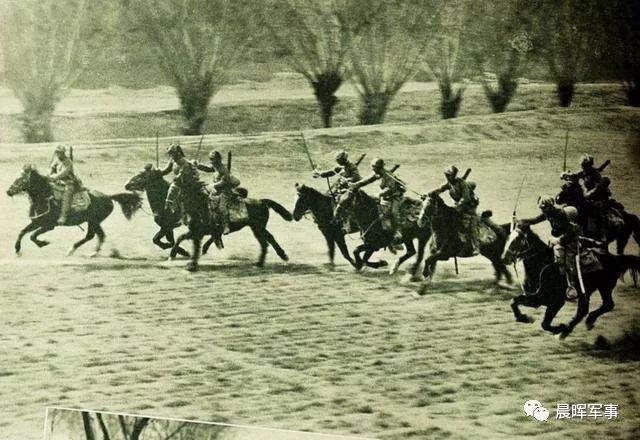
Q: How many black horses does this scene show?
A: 8